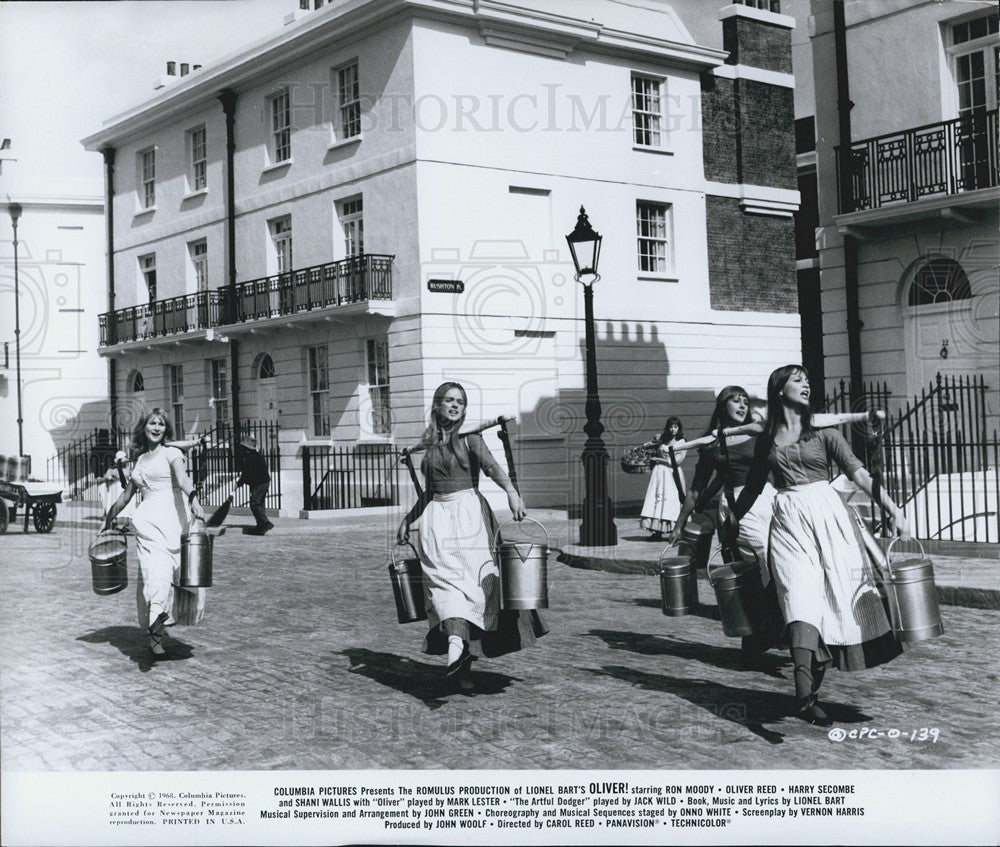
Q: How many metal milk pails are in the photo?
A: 8